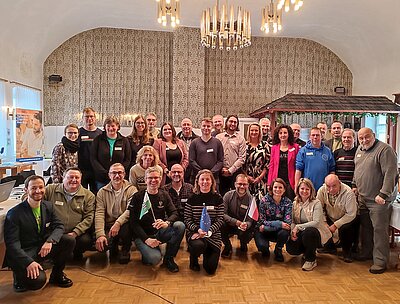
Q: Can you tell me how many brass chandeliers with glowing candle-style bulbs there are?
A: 4